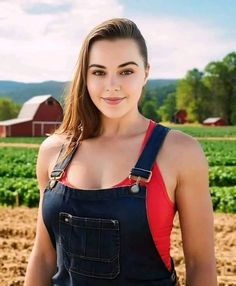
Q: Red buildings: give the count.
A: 3